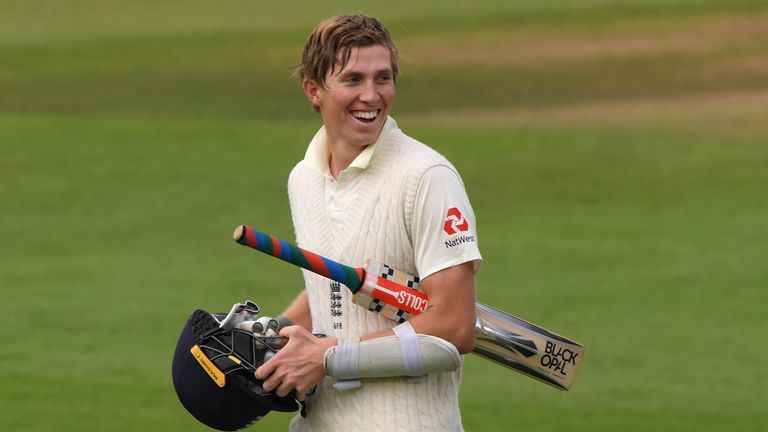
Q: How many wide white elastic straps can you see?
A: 2